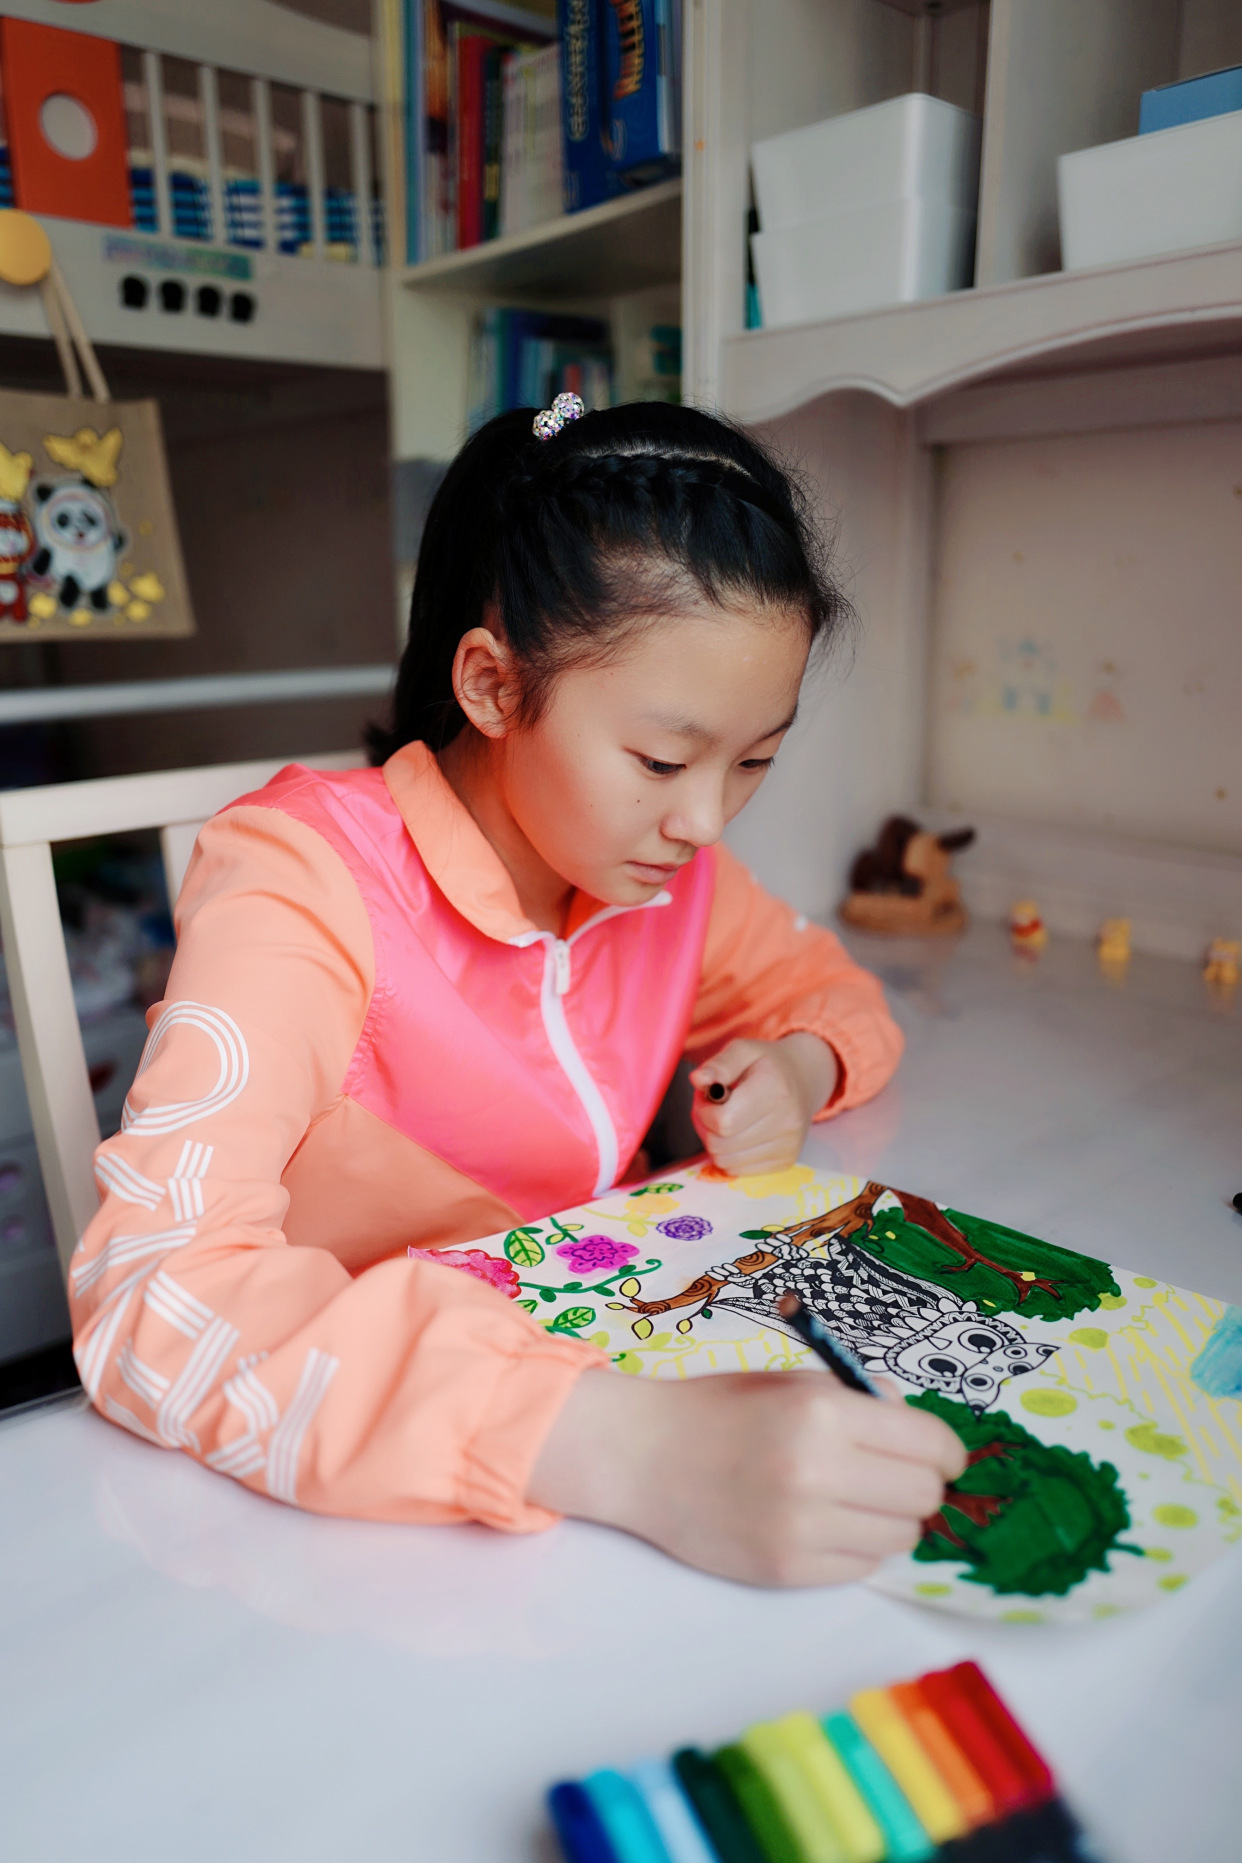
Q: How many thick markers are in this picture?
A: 12